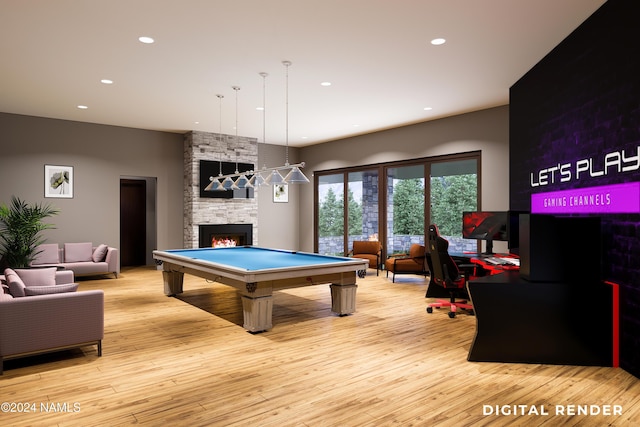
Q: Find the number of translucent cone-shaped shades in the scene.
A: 6